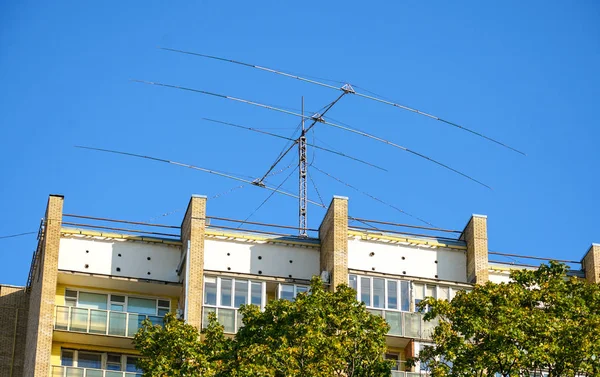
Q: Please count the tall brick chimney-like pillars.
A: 5